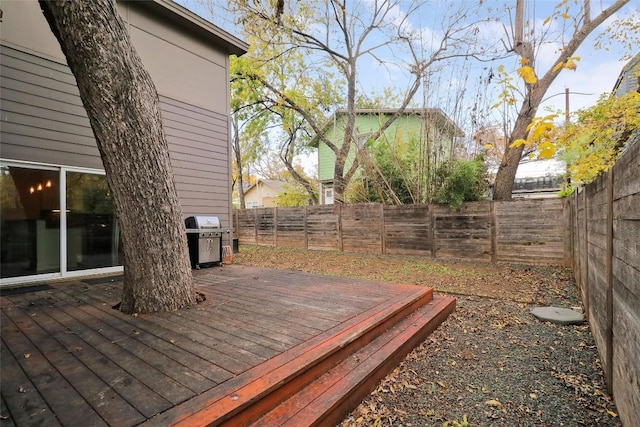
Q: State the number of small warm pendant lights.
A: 3